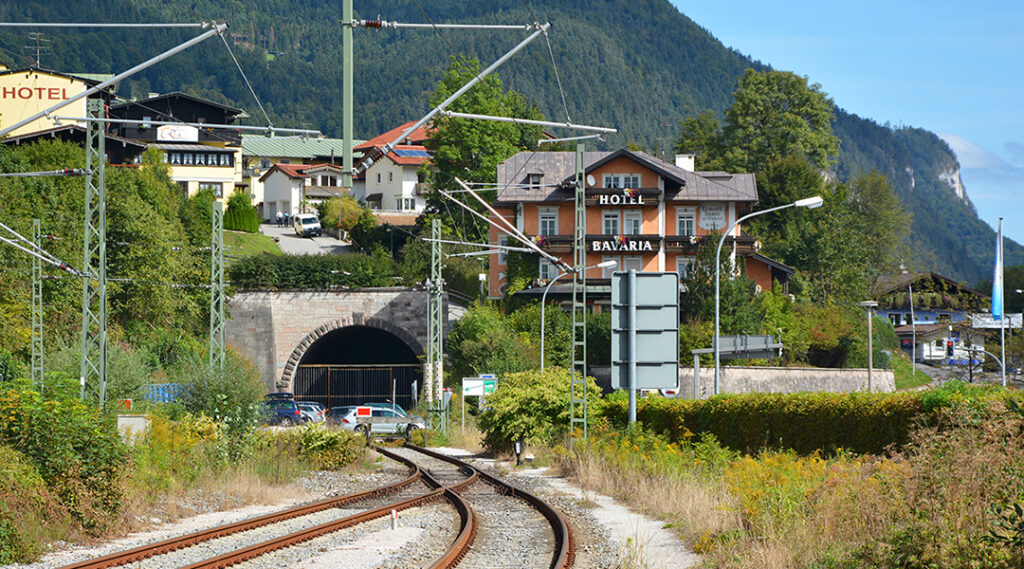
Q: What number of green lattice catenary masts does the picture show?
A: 5